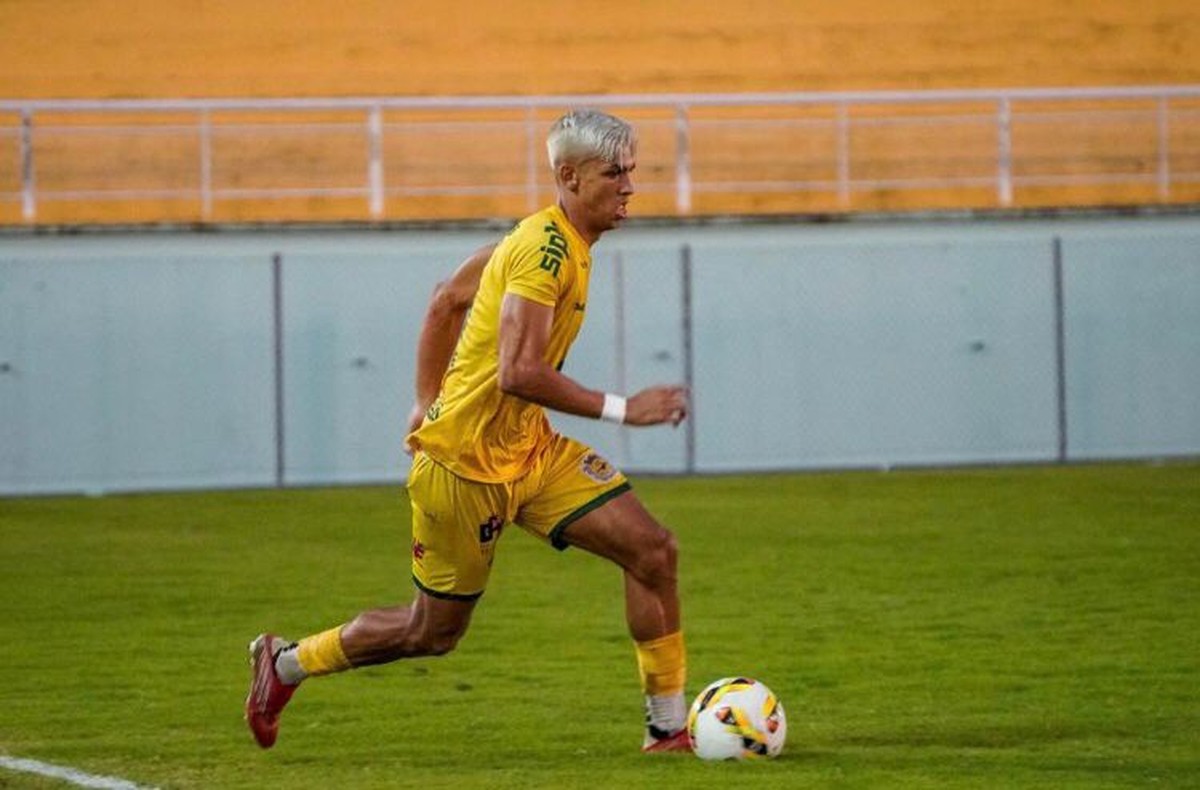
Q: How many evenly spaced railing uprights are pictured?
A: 8